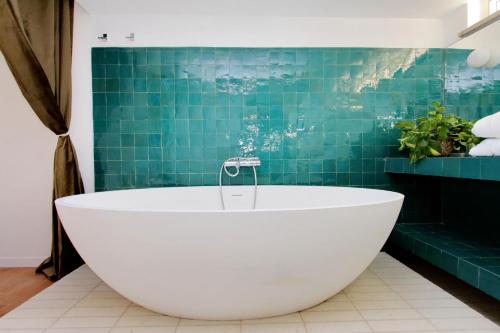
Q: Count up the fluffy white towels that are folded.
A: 2